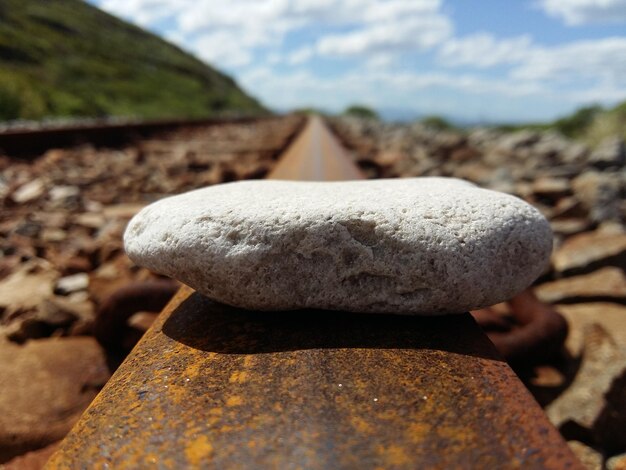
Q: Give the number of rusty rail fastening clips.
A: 2